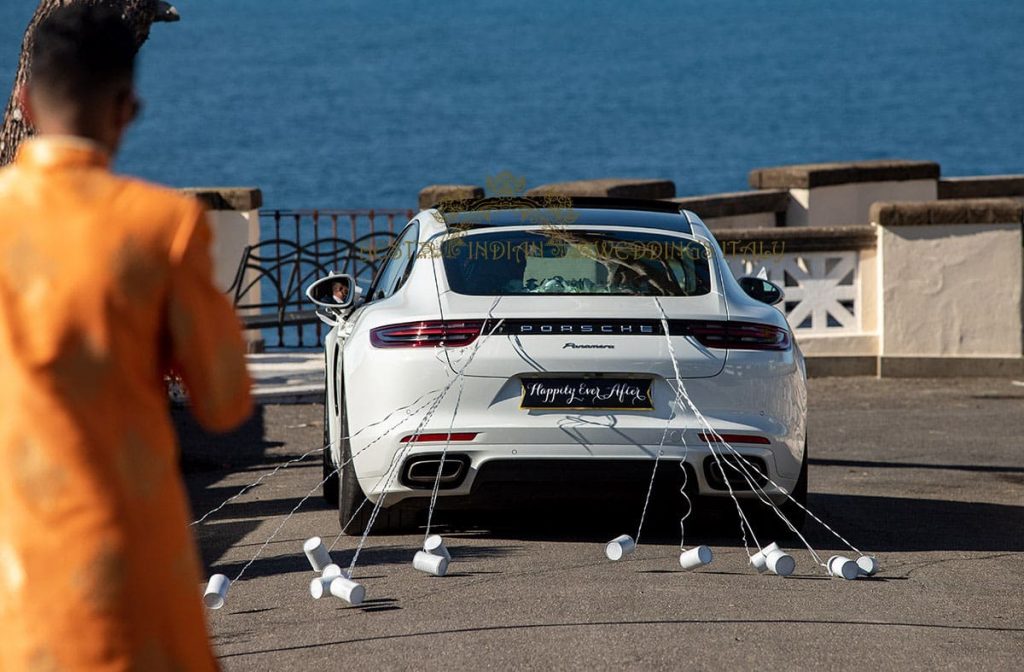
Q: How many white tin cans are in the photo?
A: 13